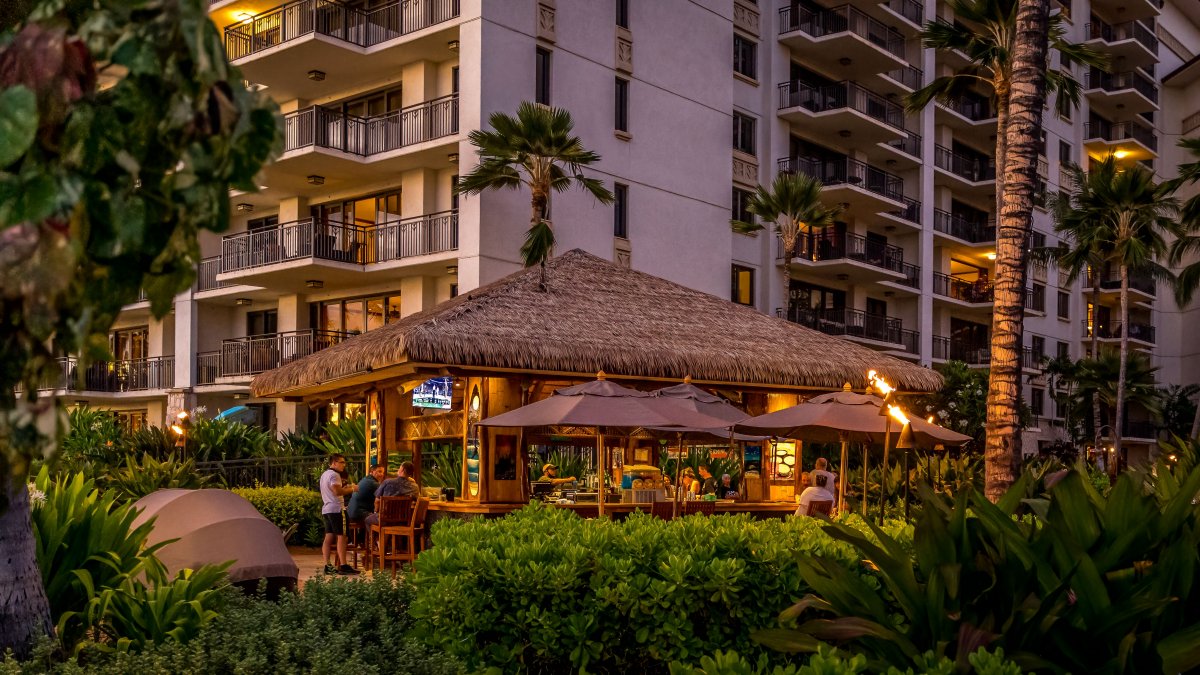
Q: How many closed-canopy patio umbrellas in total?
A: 0